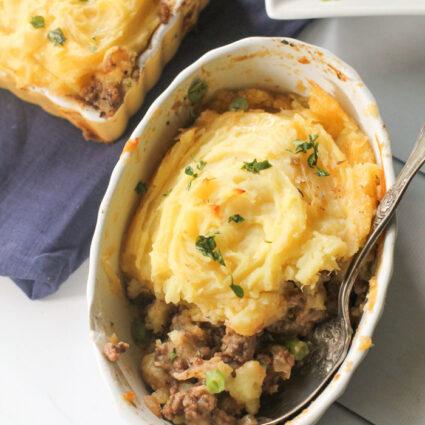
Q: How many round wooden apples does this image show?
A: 0